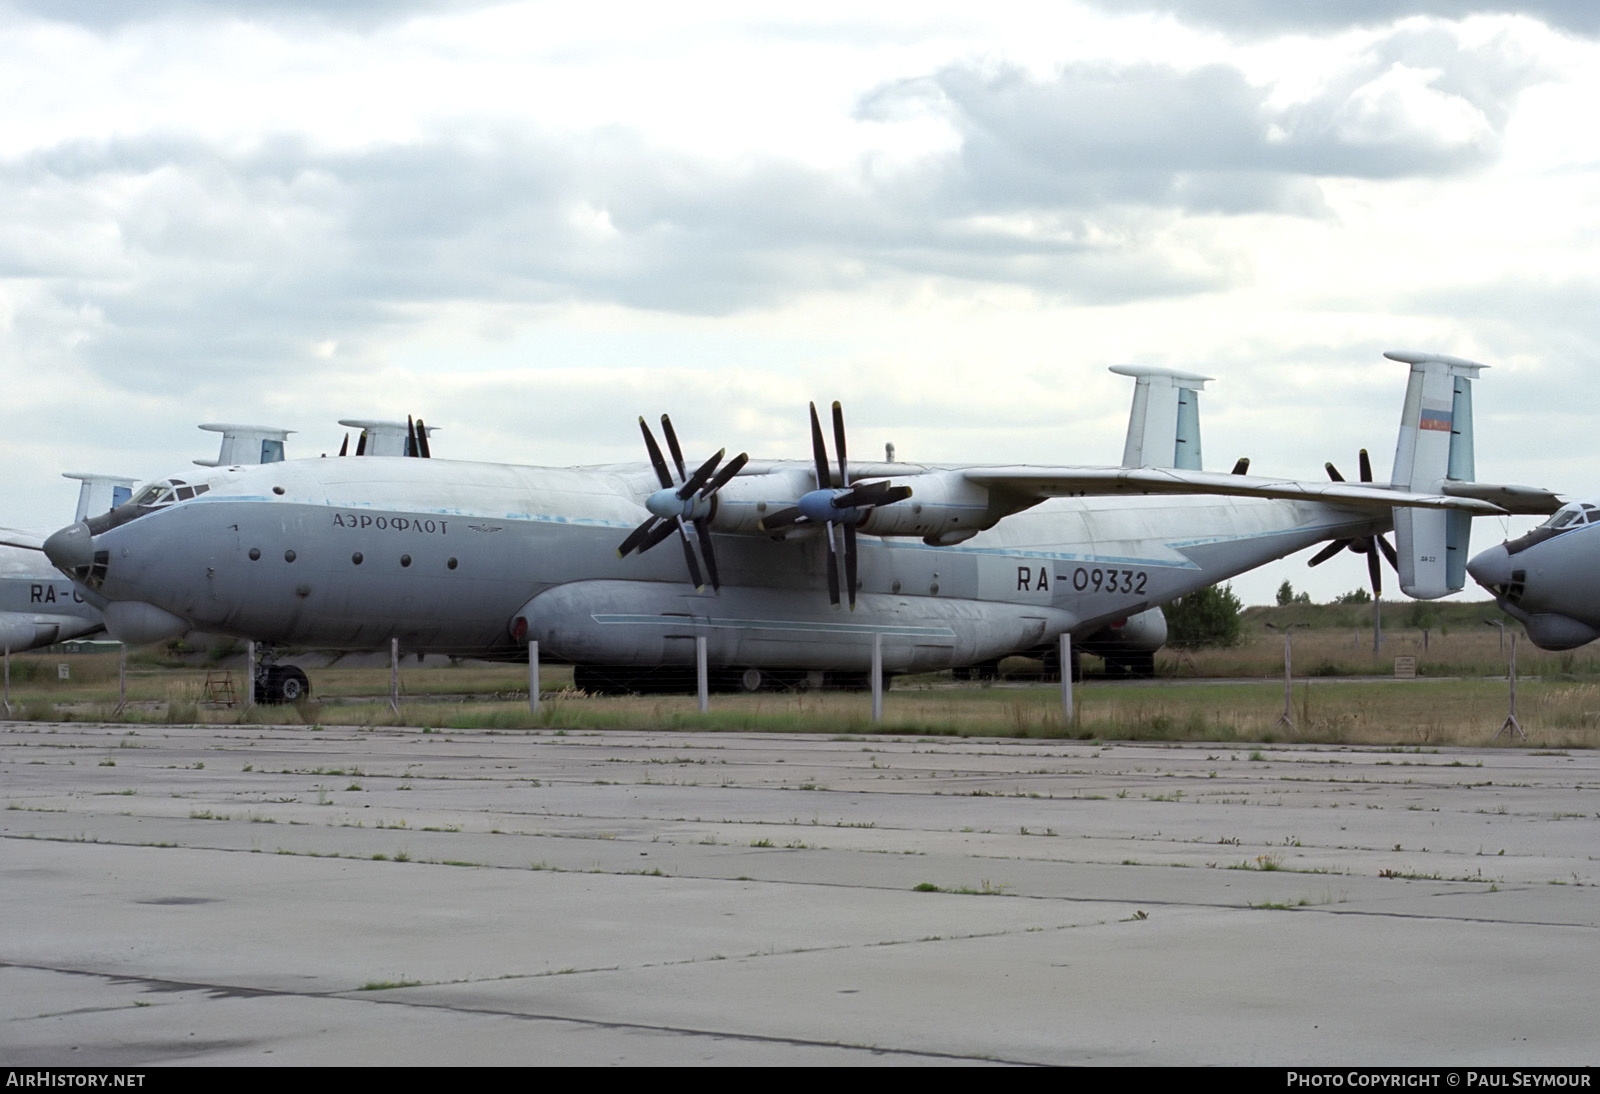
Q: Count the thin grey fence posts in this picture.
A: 10